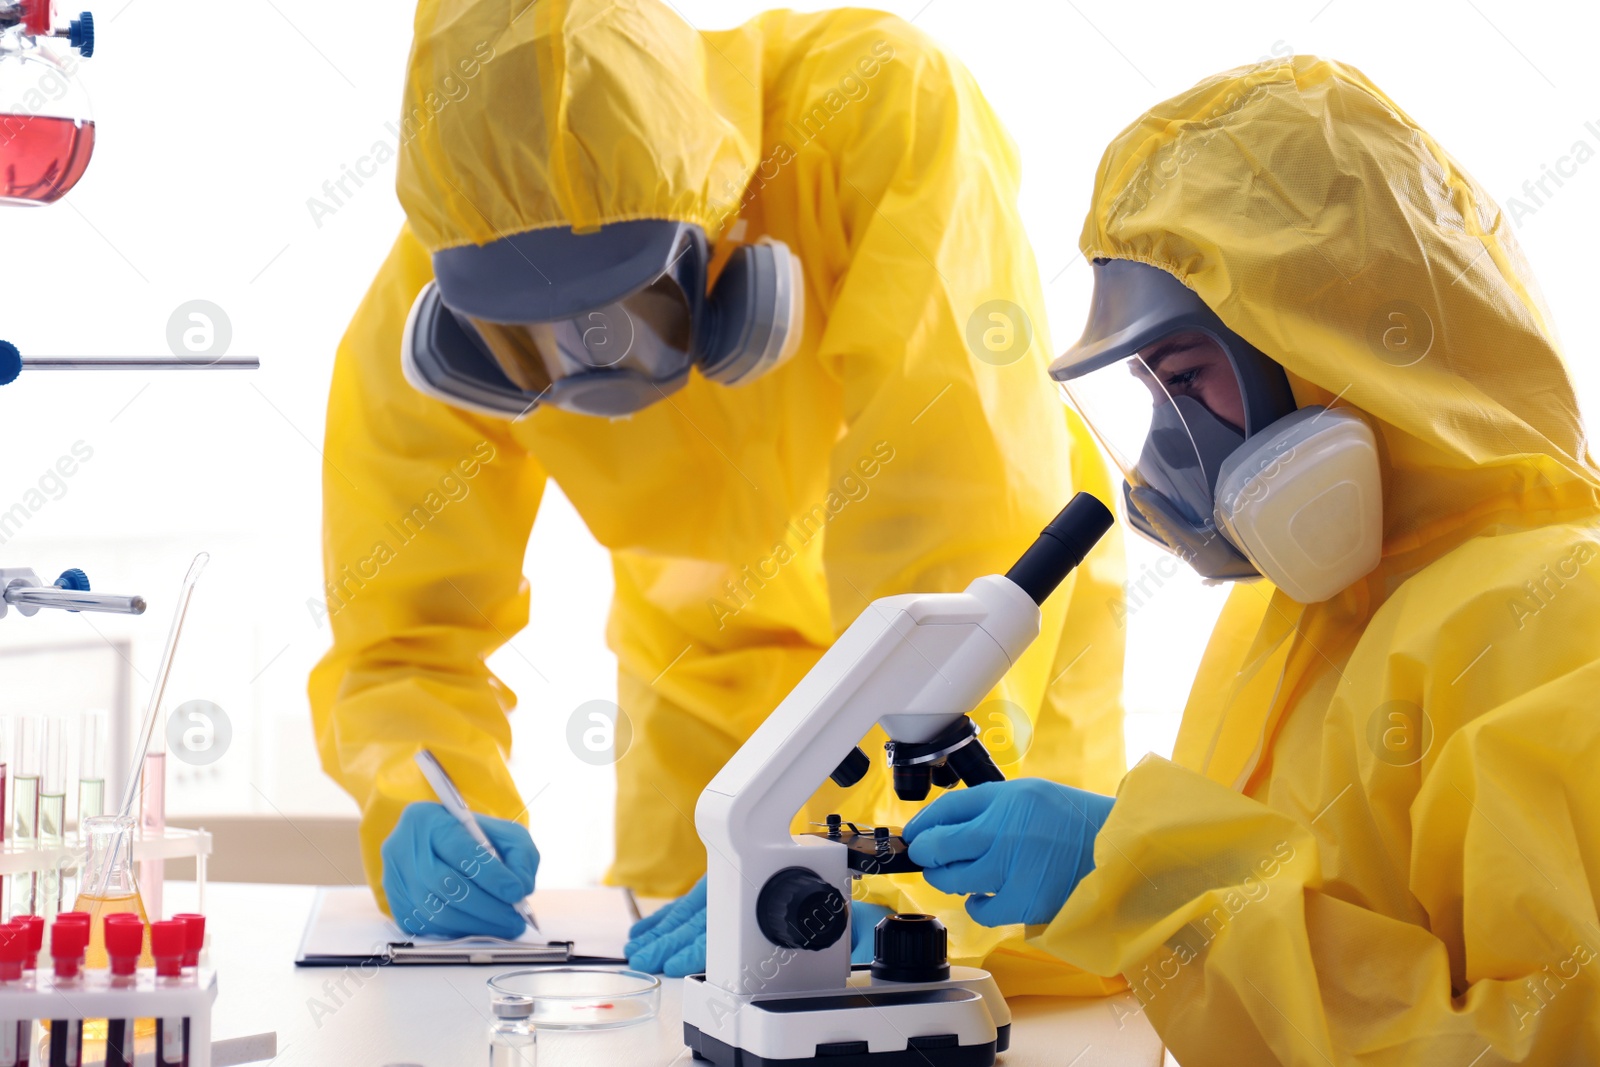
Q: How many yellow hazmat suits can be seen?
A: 2